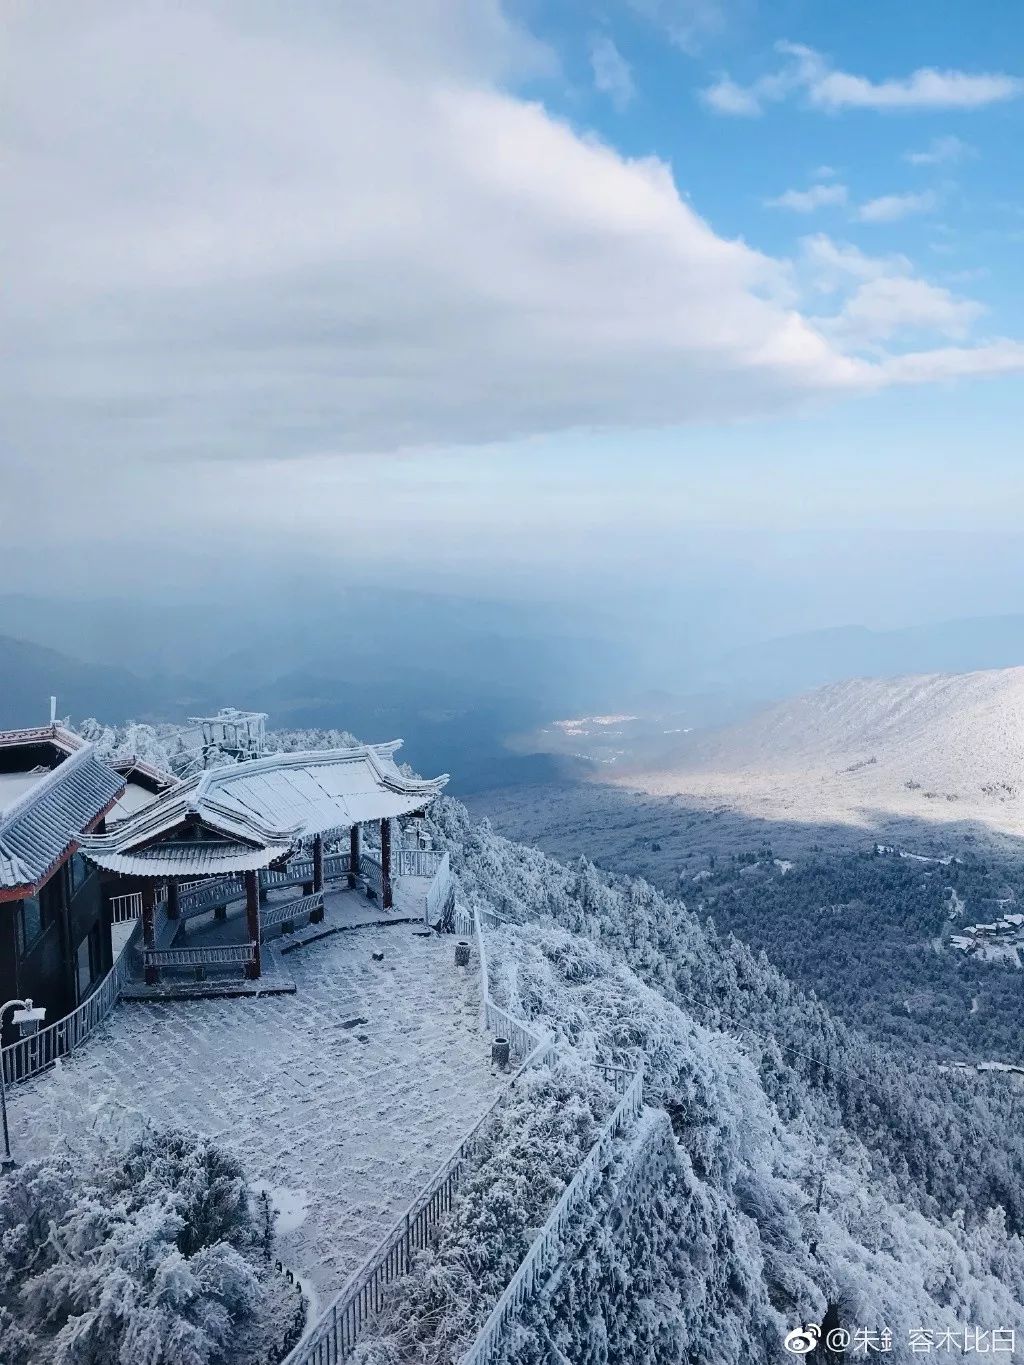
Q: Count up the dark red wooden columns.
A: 6